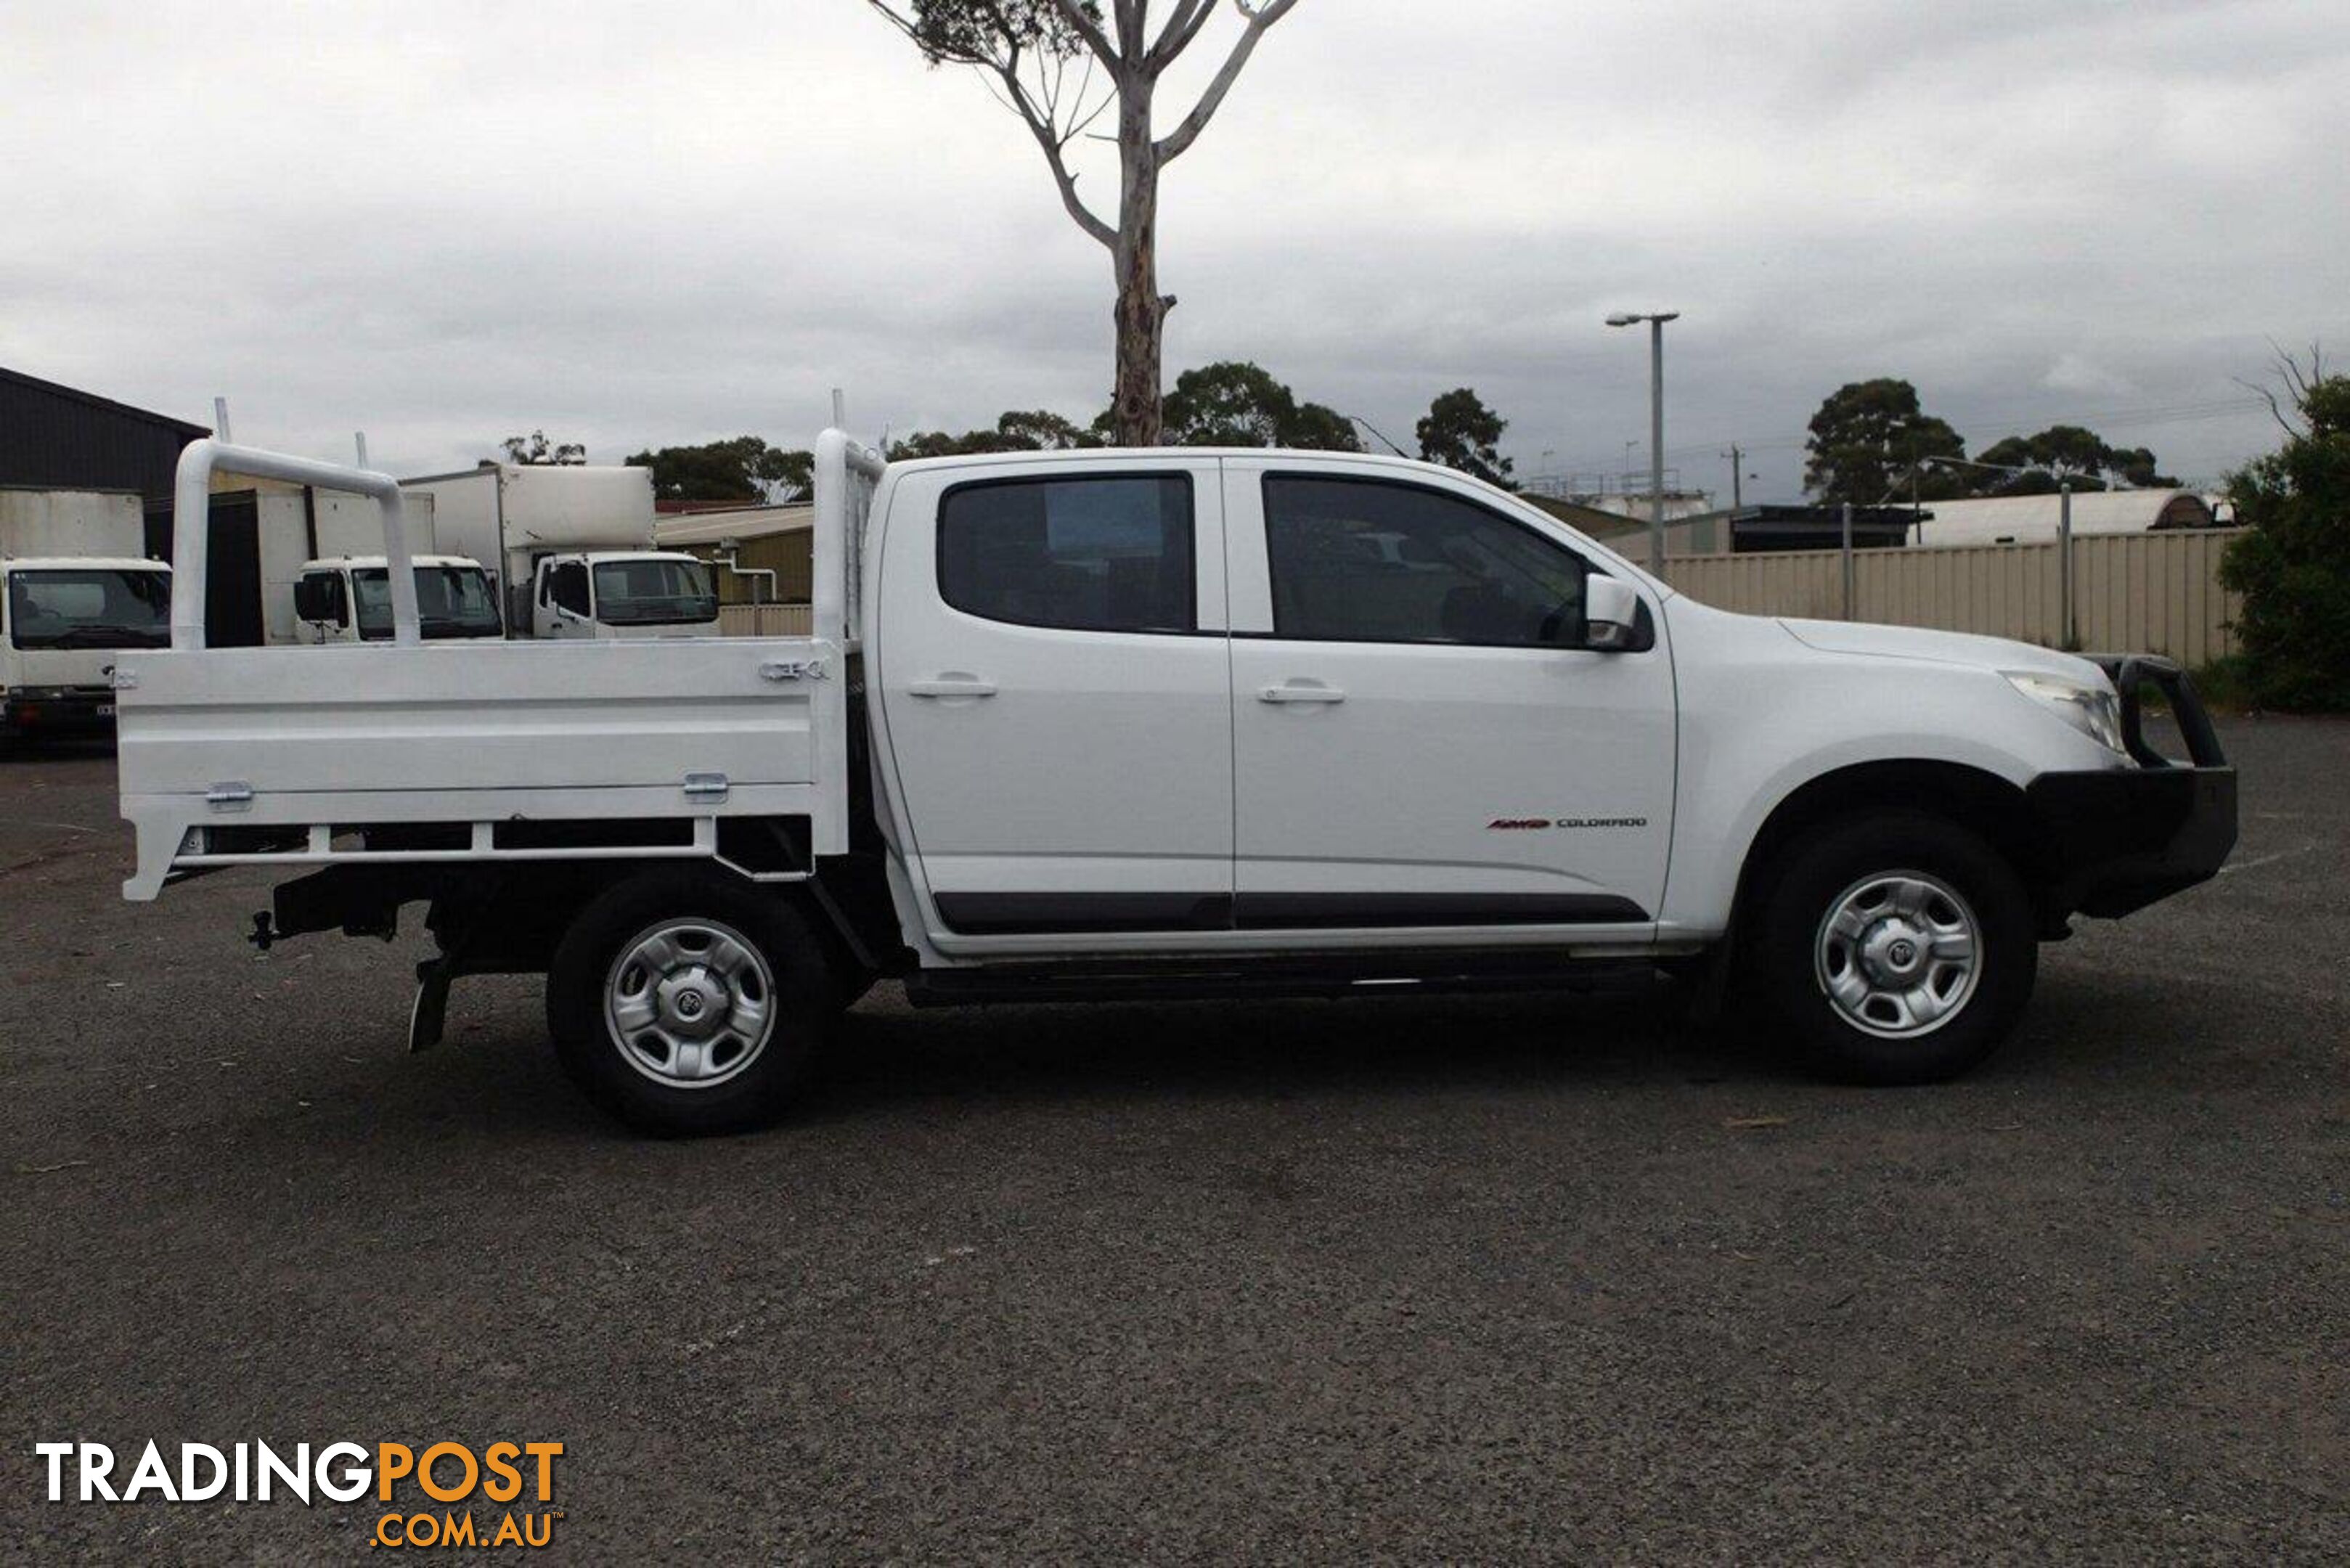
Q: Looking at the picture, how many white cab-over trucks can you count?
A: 3